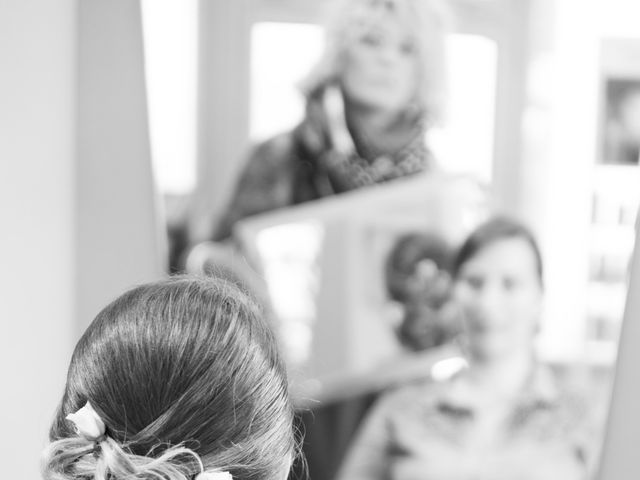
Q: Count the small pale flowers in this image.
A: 2